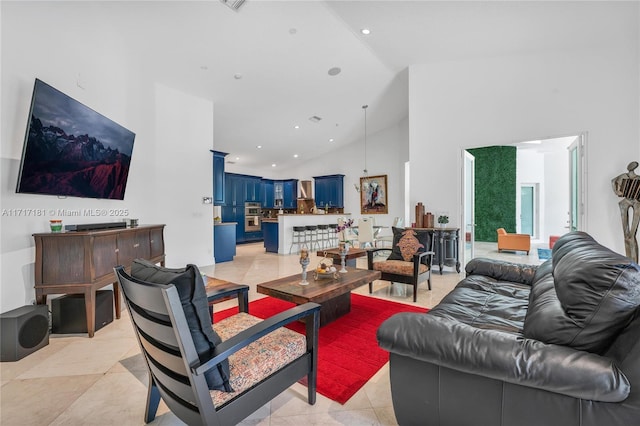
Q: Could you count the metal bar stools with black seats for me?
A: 4